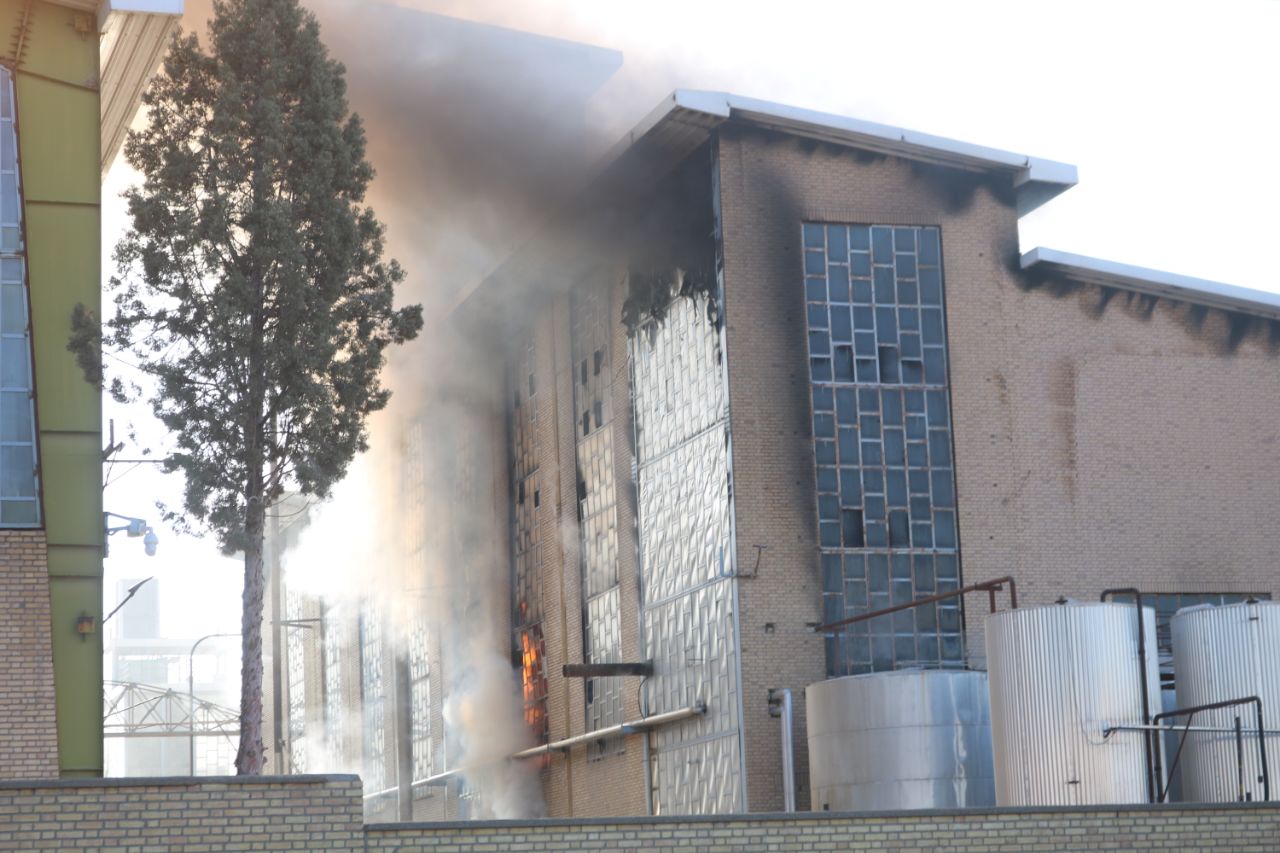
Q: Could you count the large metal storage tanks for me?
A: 3